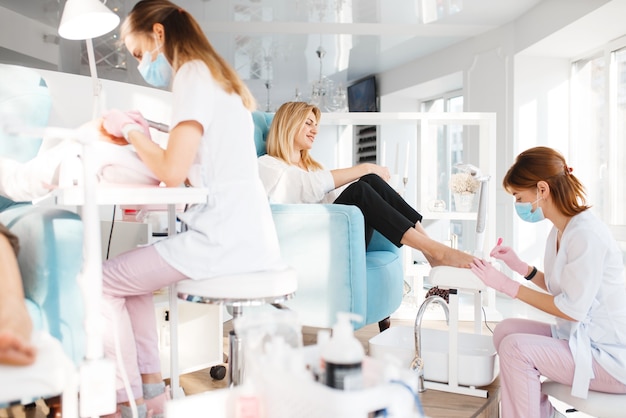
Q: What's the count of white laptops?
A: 0